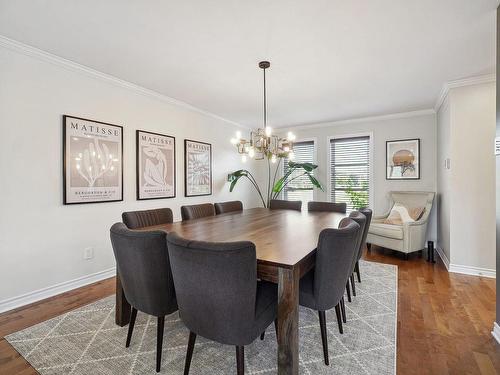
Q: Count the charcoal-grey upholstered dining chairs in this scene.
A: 10